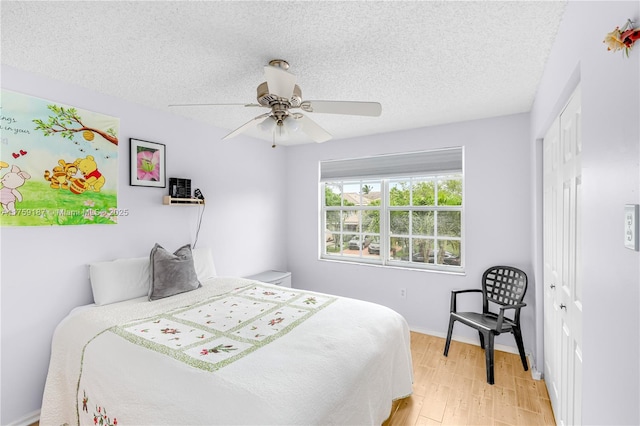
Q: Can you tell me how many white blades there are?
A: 5